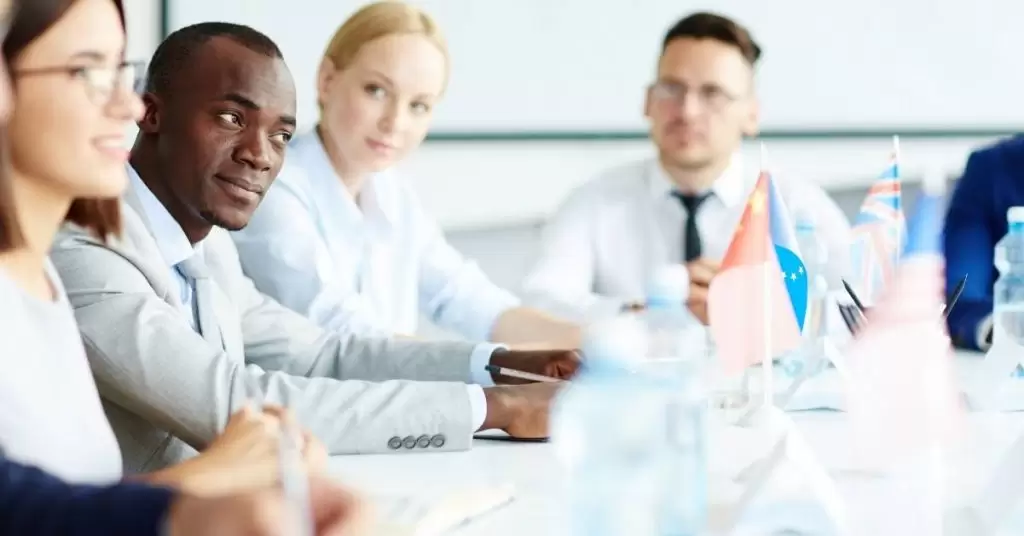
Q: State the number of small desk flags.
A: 4